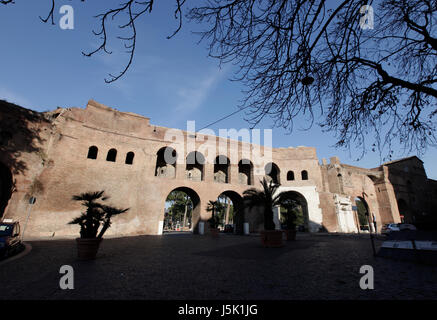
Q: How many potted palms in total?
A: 4